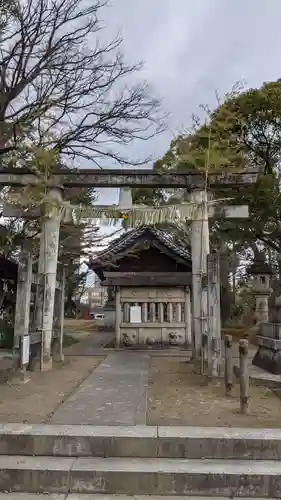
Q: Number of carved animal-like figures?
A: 2